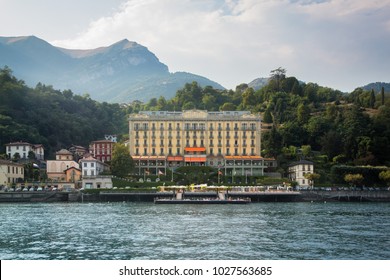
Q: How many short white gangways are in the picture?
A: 2